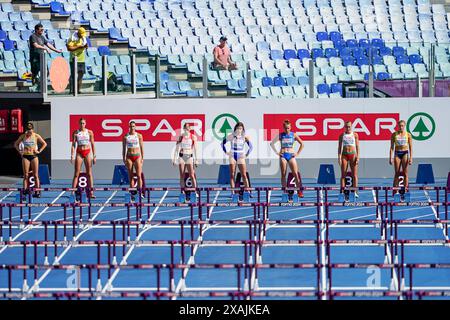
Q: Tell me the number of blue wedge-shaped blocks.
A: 5